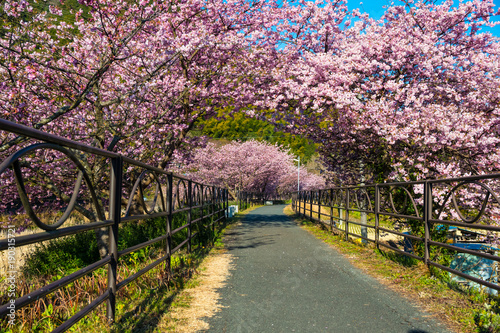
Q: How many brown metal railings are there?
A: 2